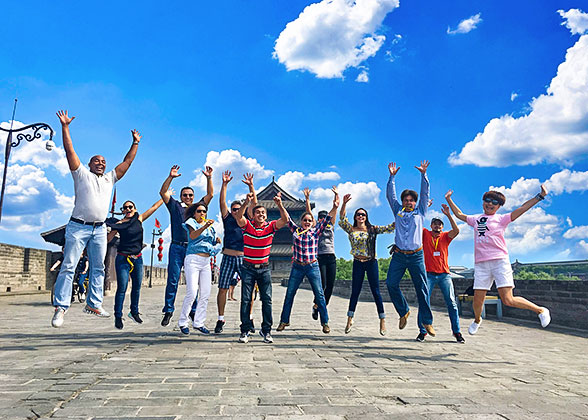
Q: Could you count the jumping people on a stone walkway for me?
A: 12